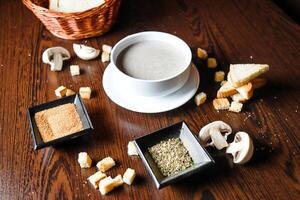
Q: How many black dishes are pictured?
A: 2